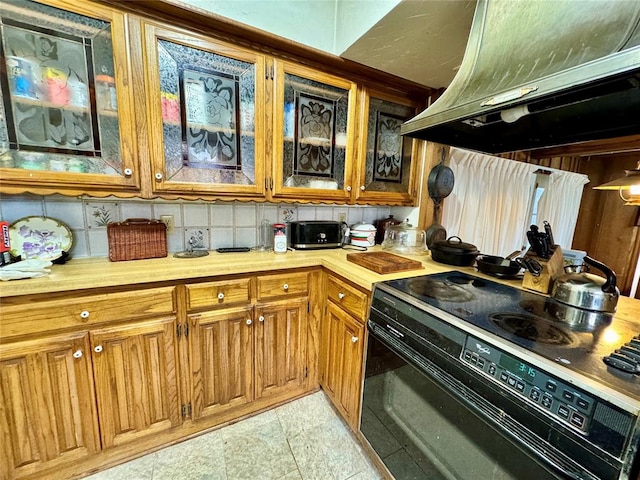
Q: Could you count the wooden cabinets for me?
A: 9